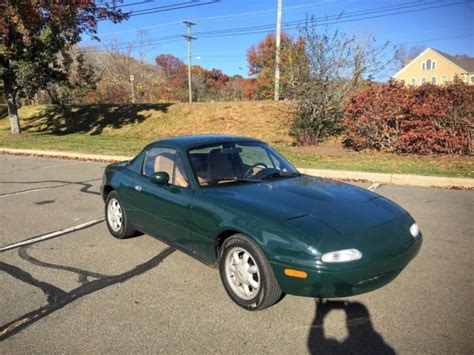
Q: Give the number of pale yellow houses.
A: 1